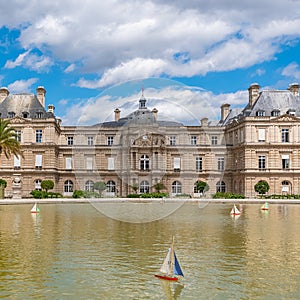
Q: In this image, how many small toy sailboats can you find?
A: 4